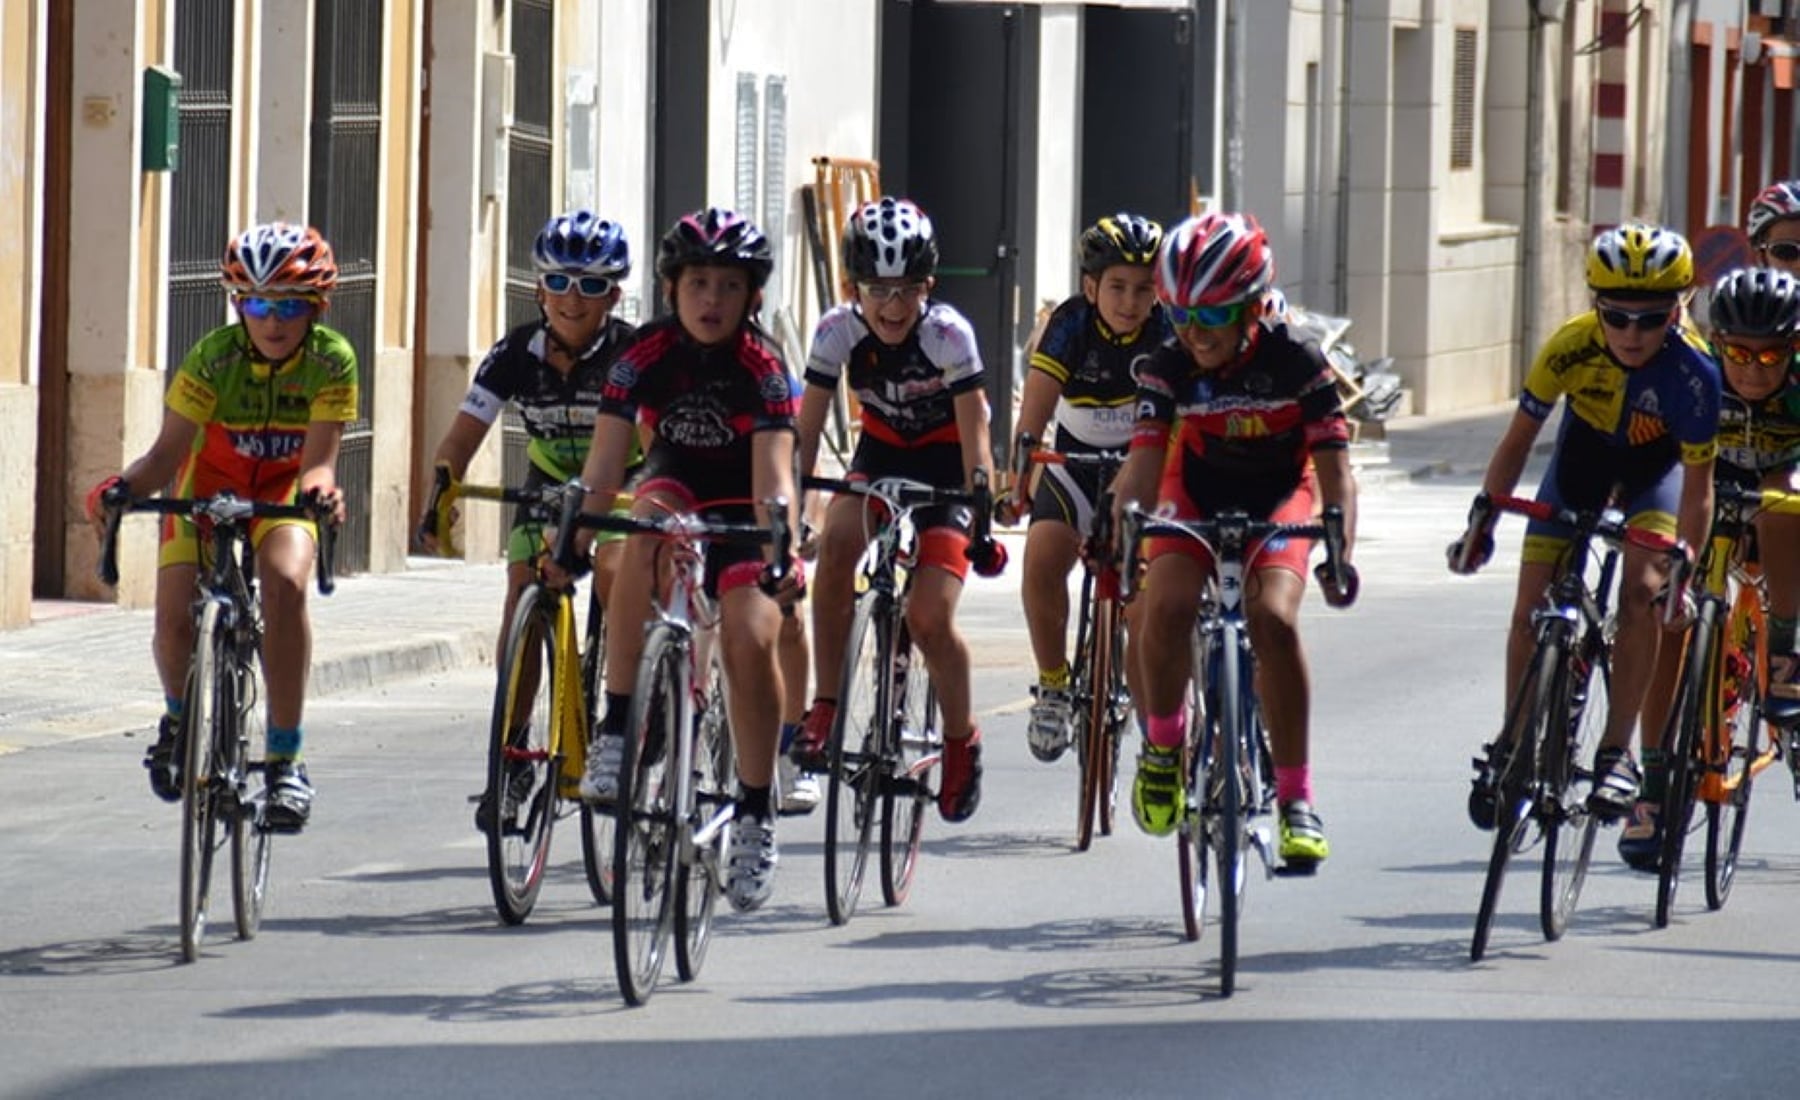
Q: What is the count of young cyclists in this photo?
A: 9